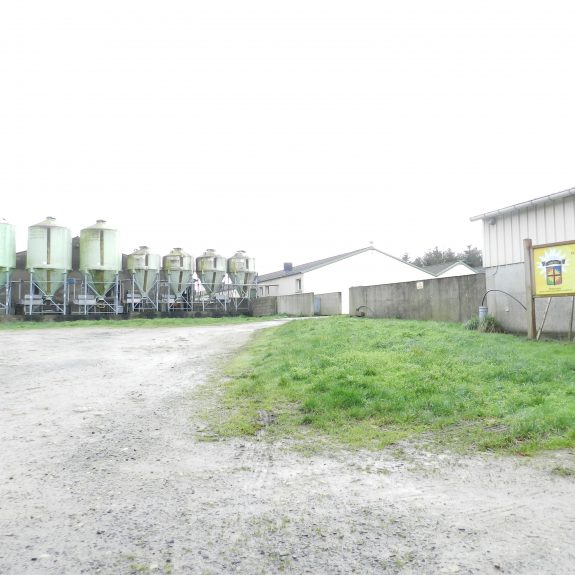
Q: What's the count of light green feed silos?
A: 7